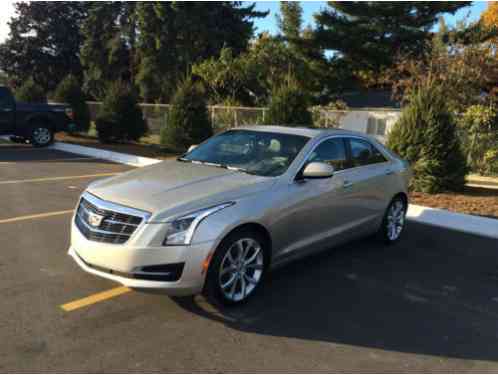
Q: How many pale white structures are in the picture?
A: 1